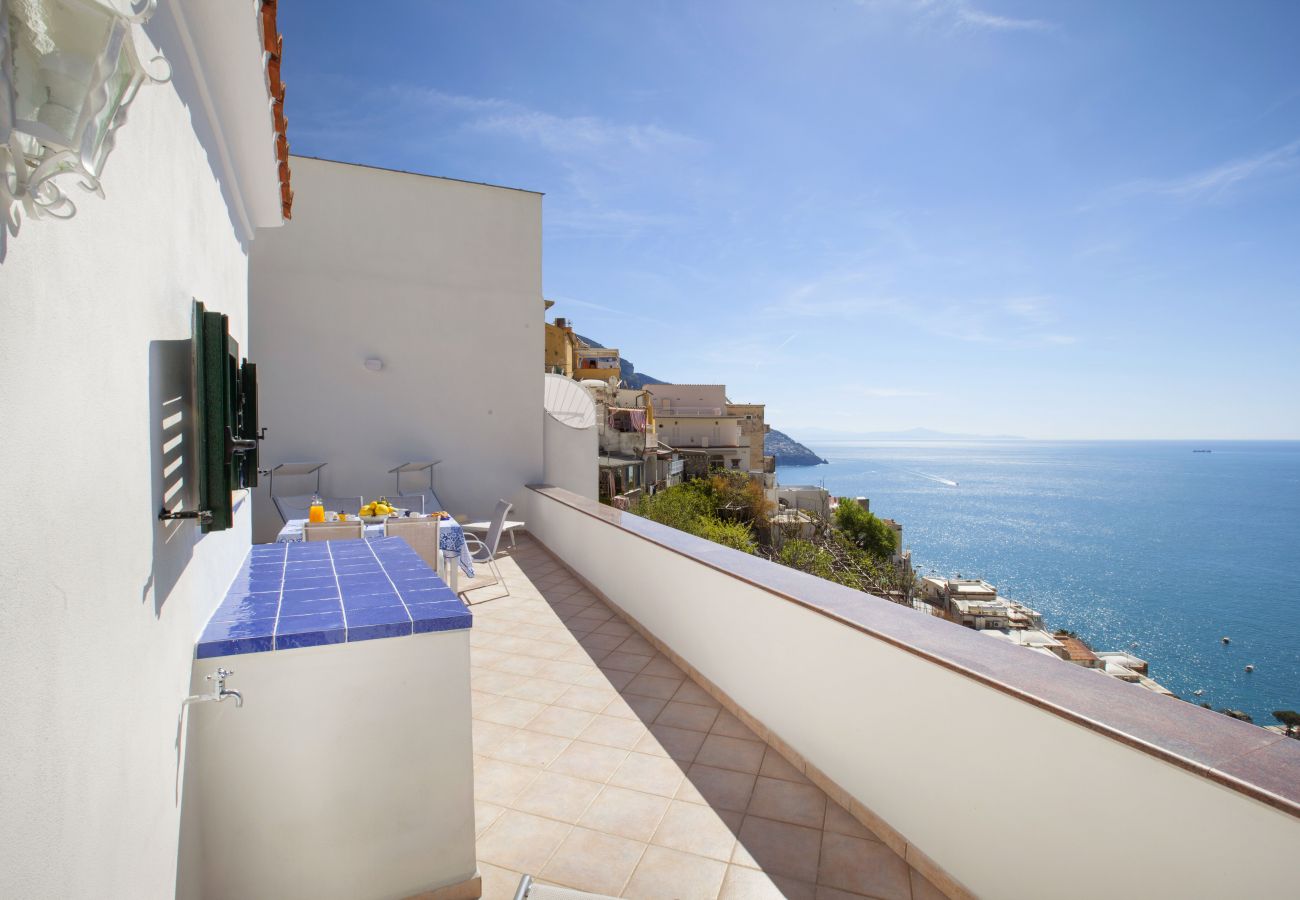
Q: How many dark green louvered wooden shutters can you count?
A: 2